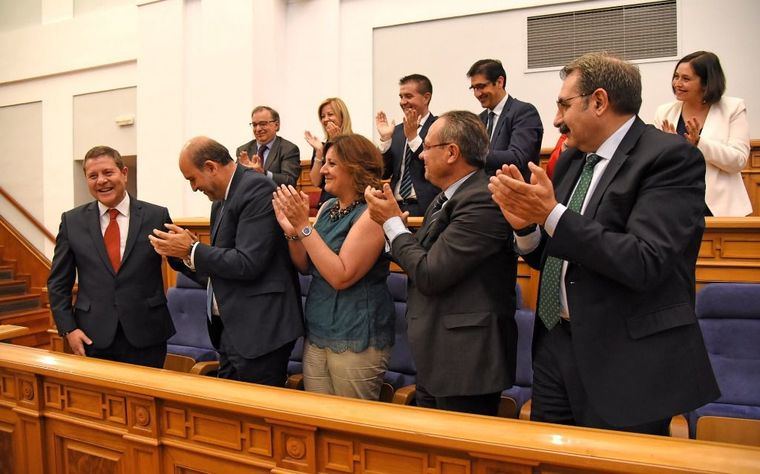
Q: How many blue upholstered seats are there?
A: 5